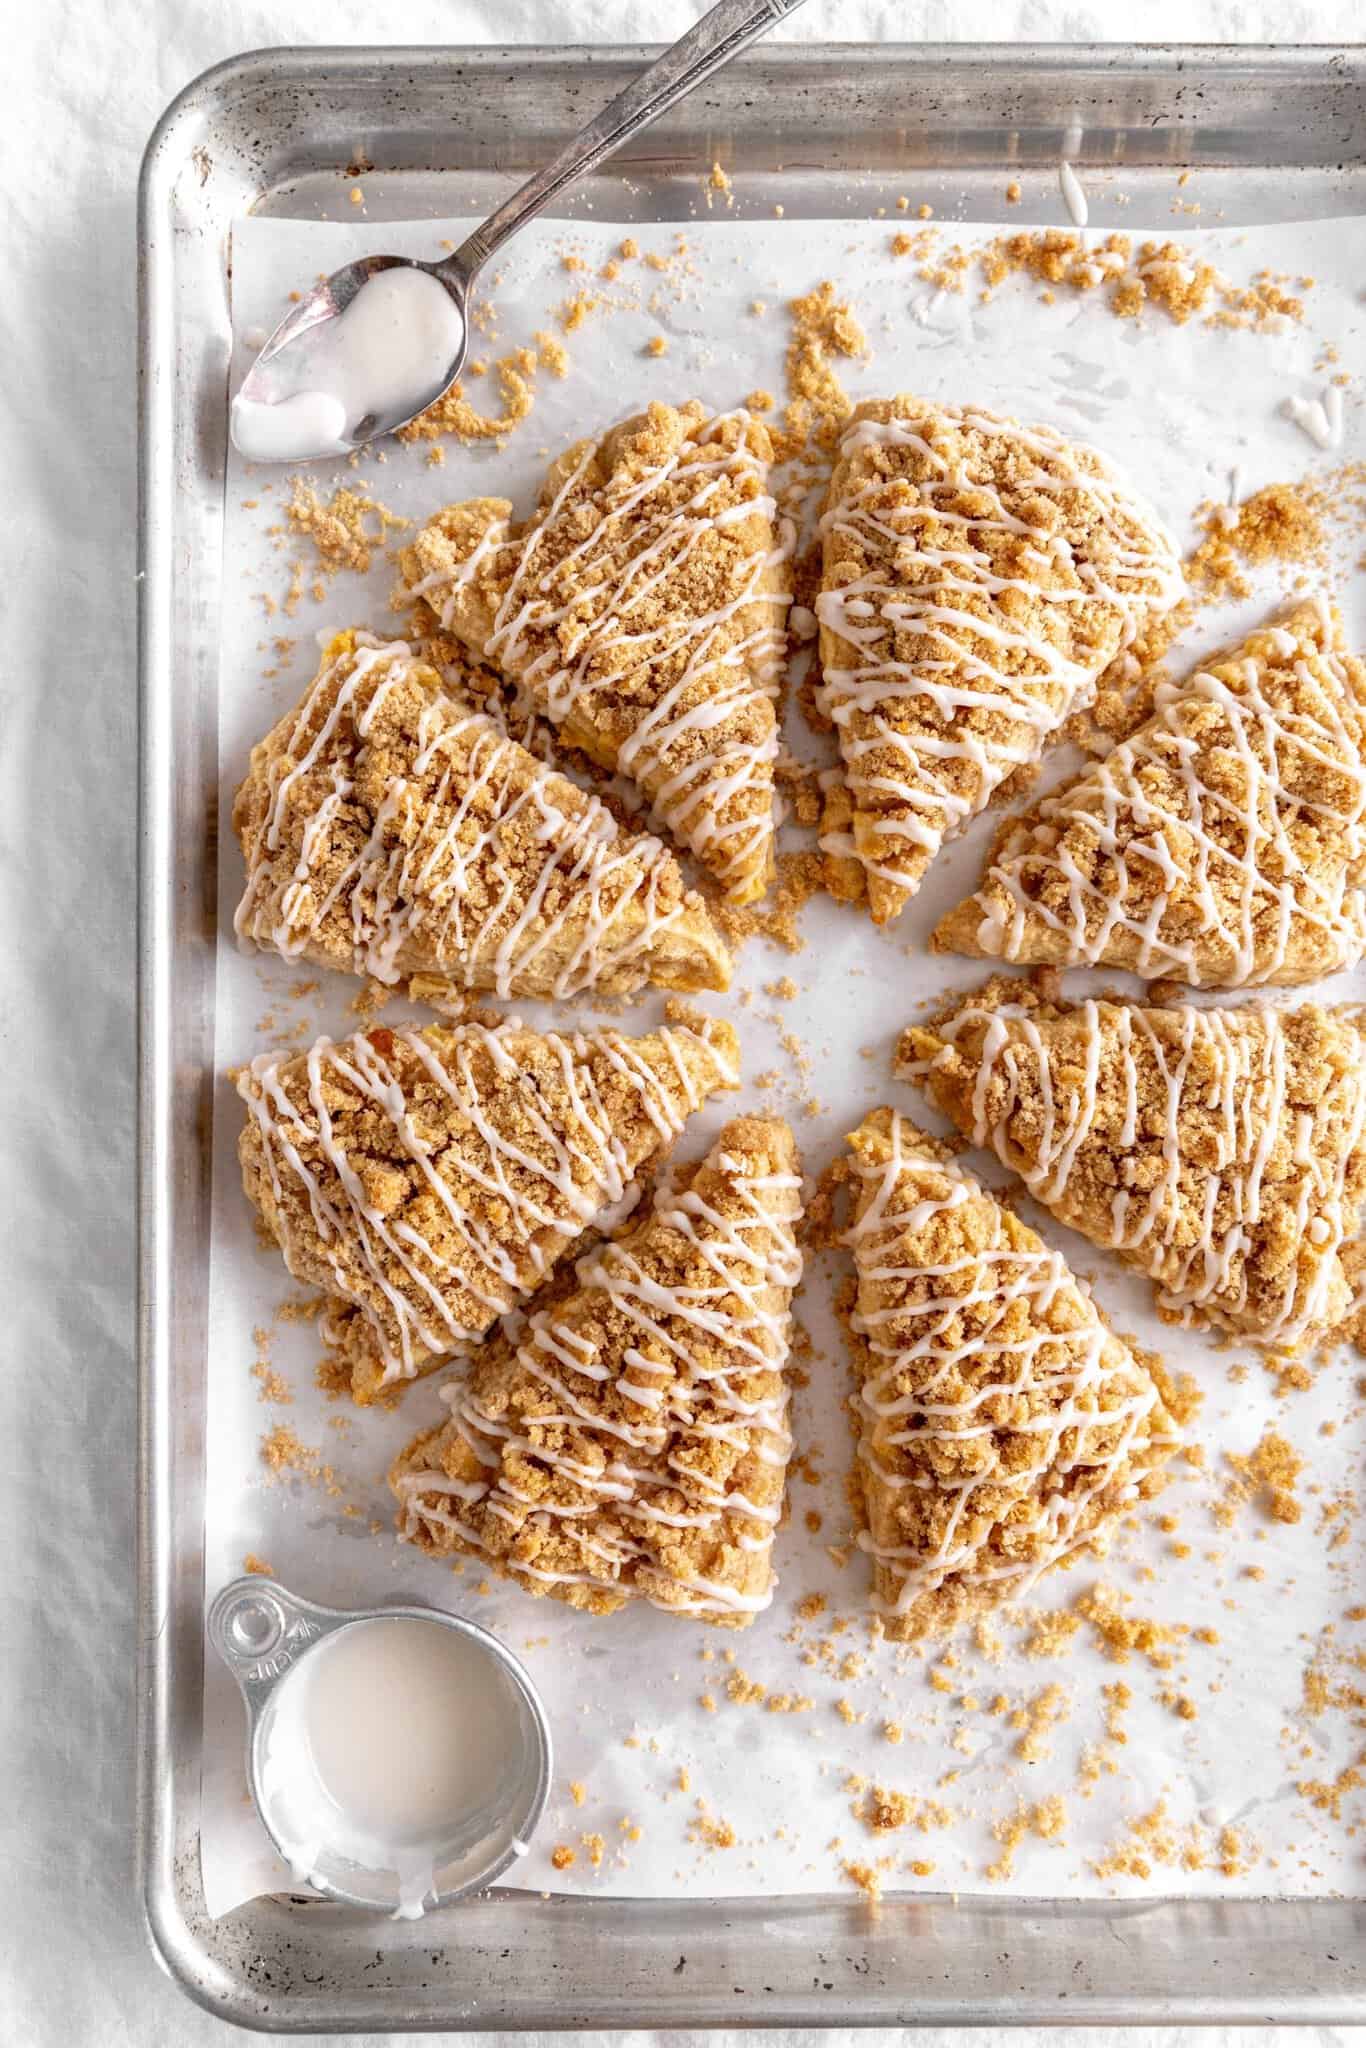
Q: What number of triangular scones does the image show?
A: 8